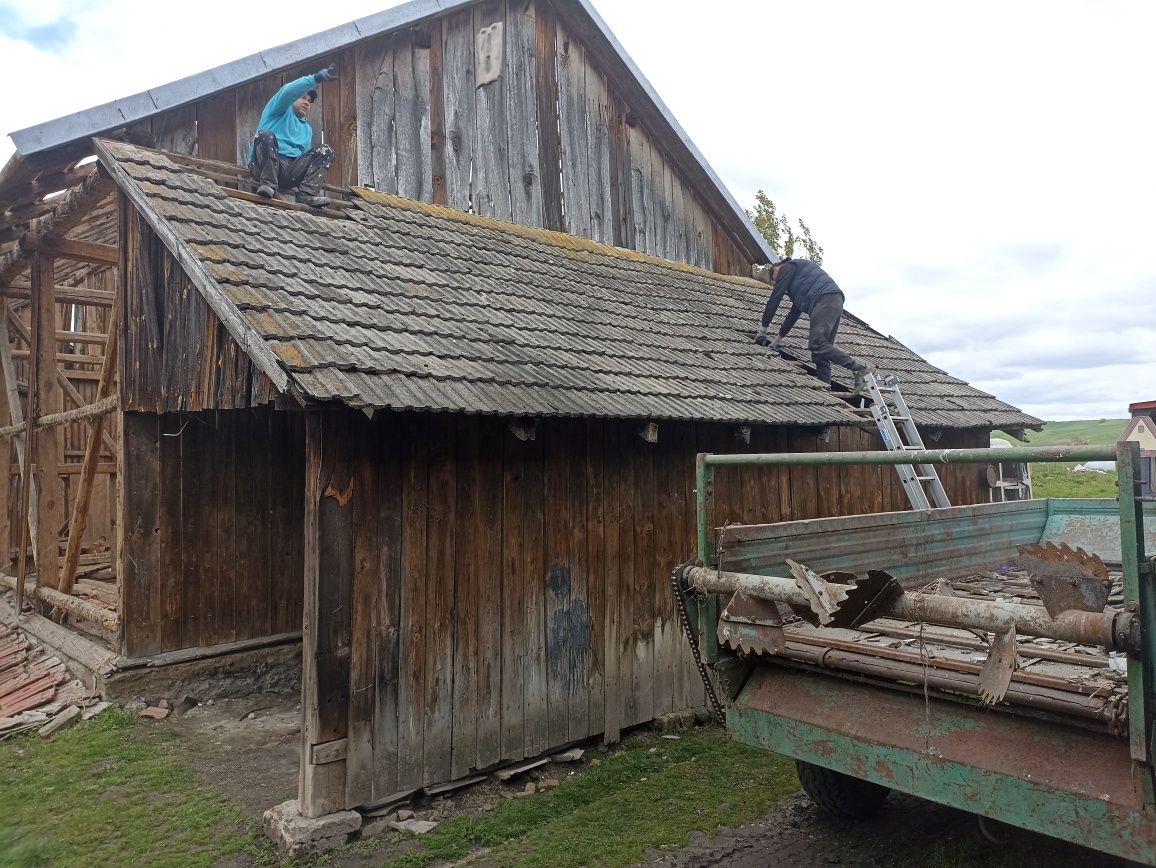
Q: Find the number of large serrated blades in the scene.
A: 5